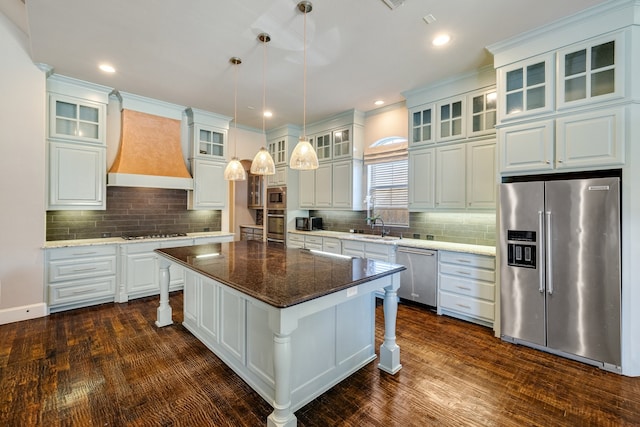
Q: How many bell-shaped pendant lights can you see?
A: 3